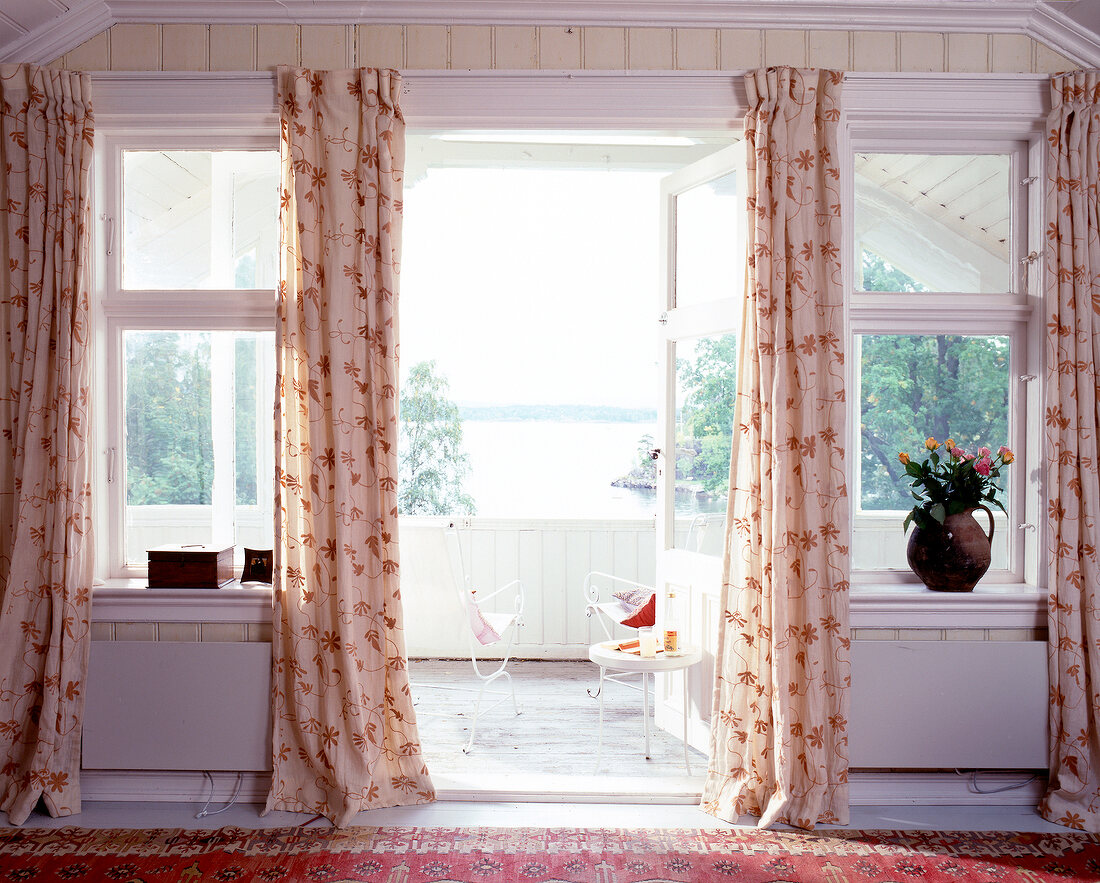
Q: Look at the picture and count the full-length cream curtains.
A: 4